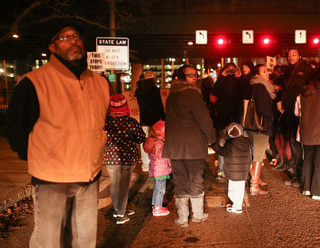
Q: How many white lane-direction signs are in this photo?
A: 3